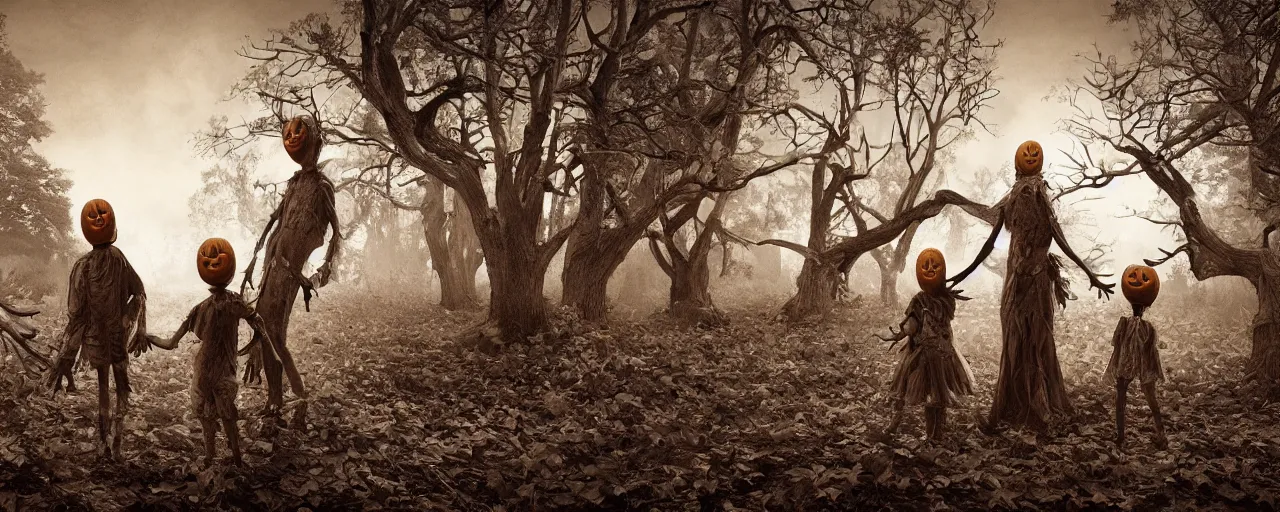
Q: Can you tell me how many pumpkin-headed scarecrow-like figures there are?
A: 6